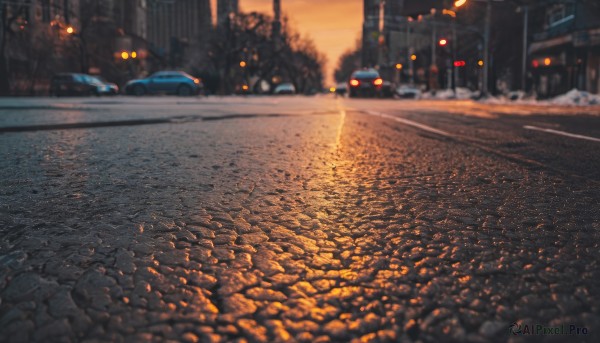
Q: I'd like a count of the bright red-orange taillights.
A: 2